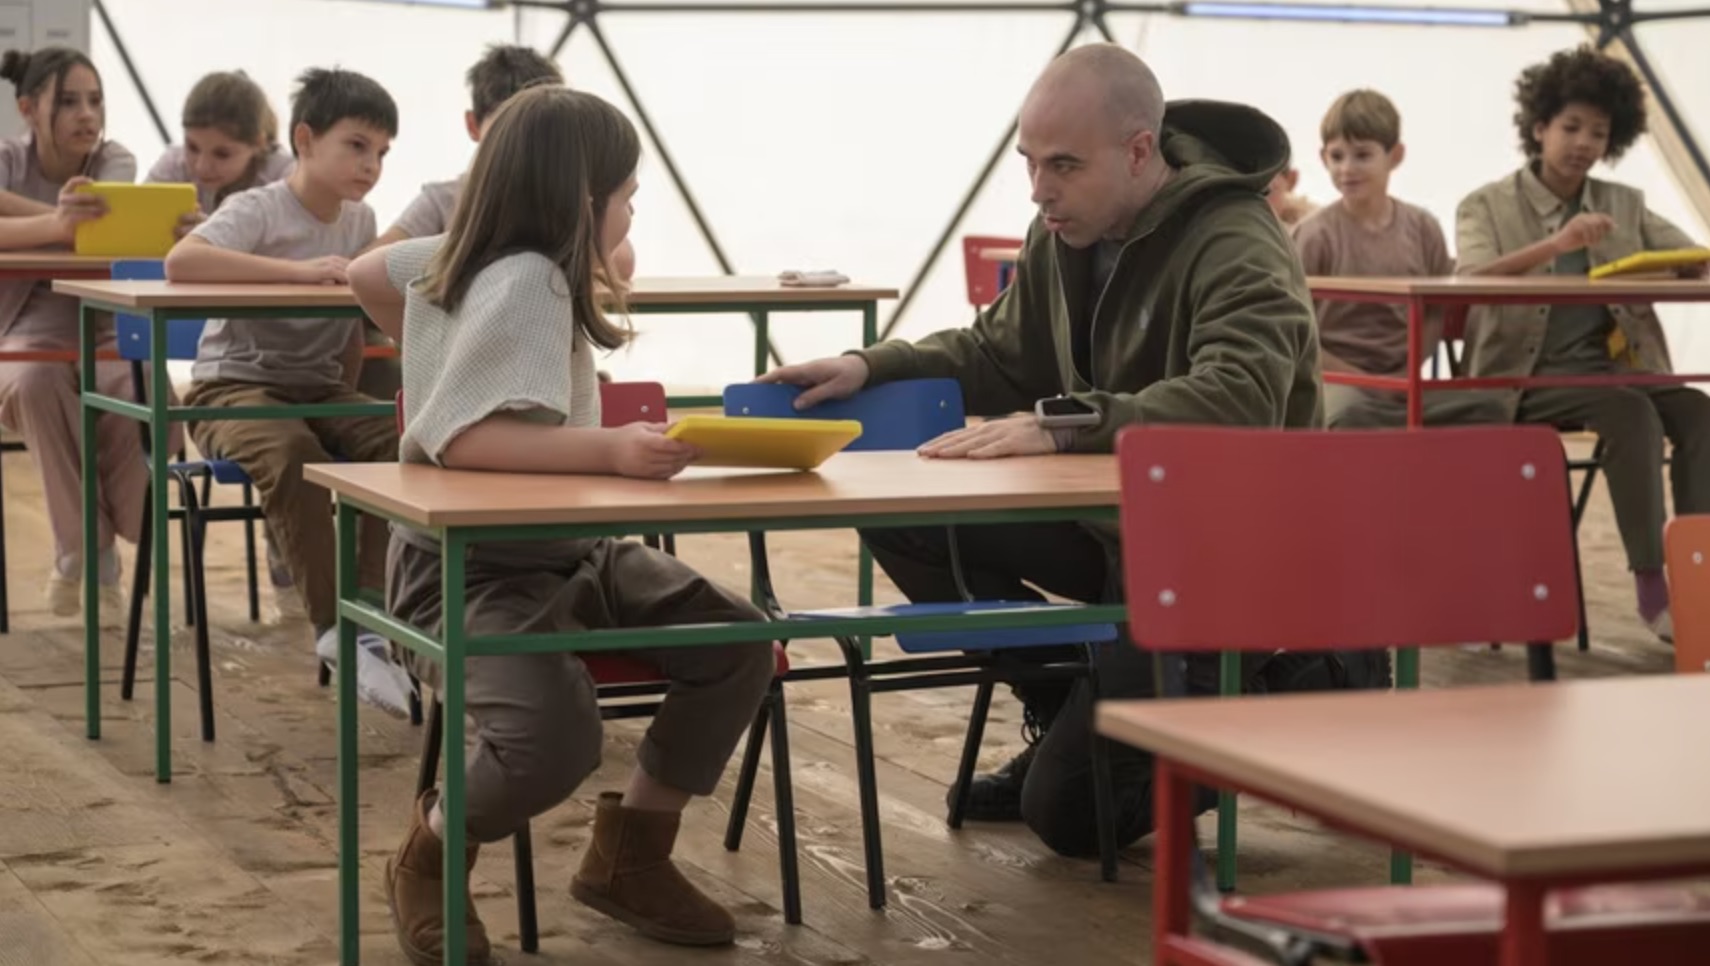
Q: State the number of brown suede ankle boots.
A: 2